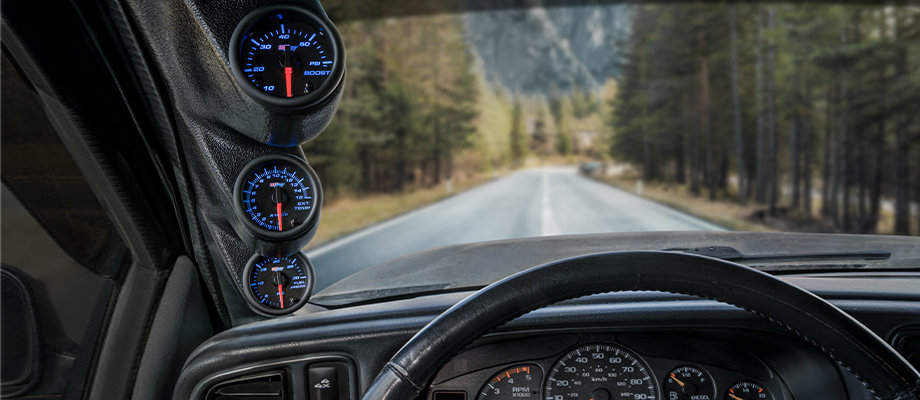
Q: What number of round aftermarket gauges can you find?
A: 3